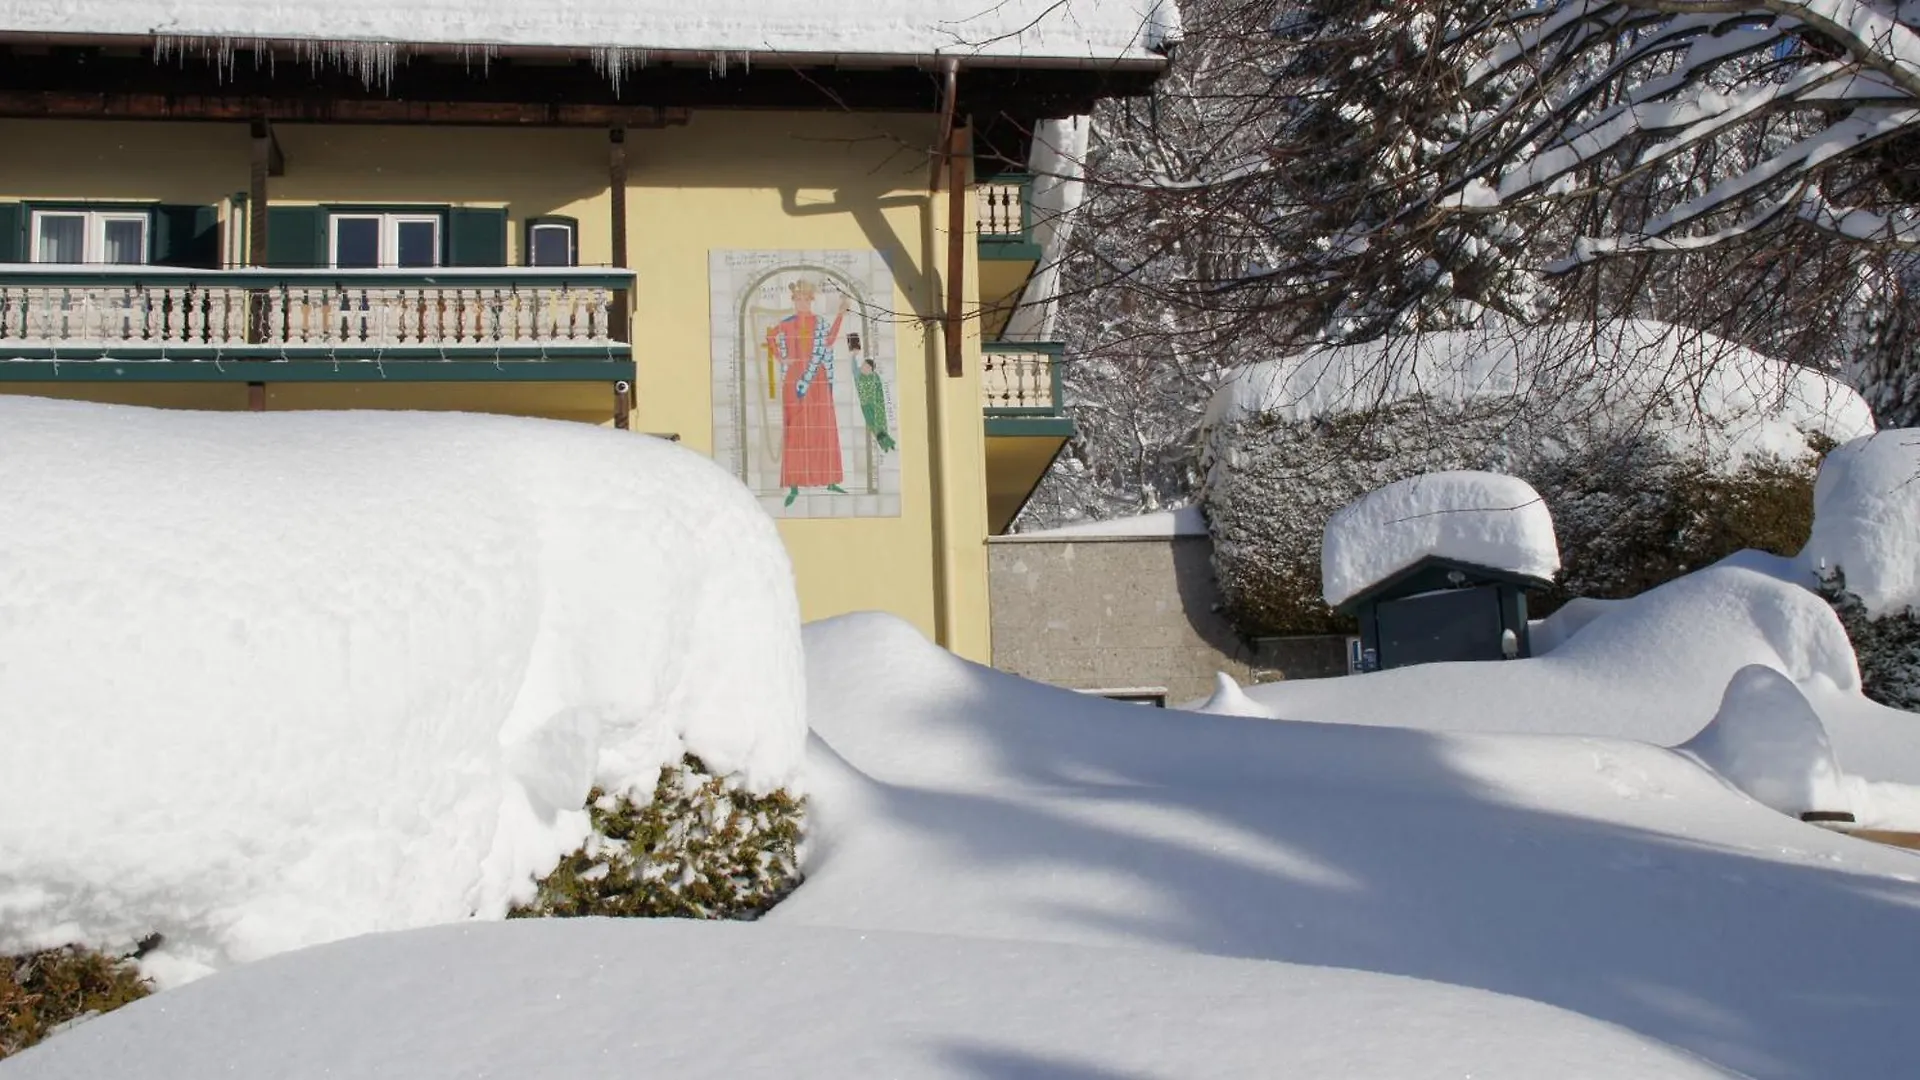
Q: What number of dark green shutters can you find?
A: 4